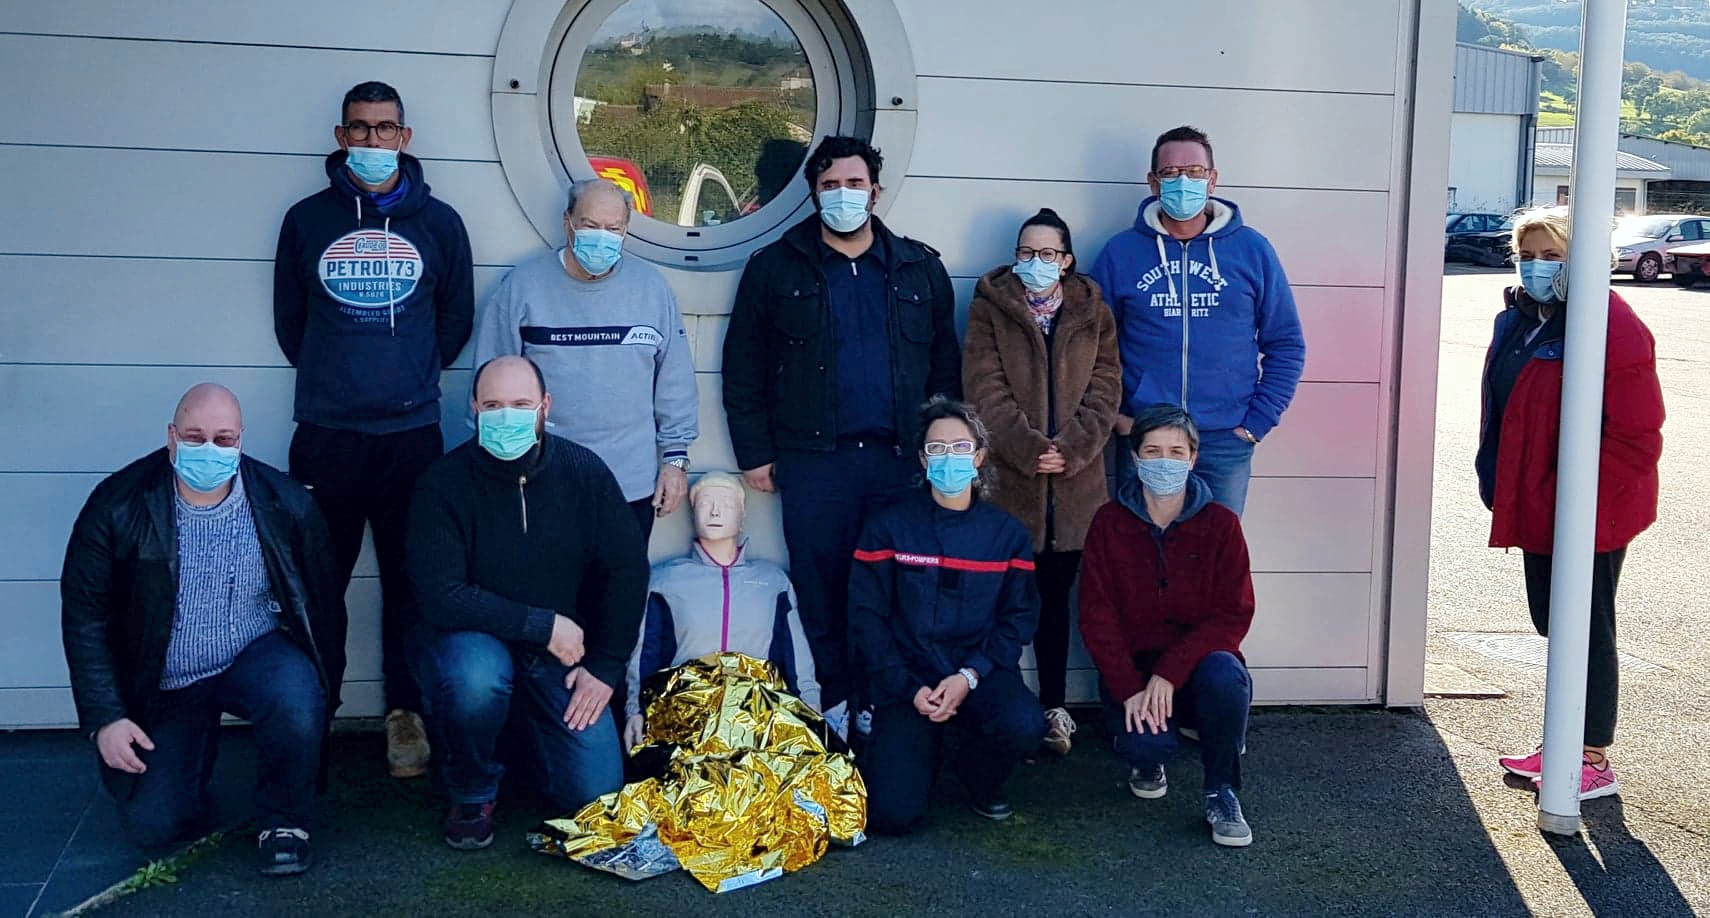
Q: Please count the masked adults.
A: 10